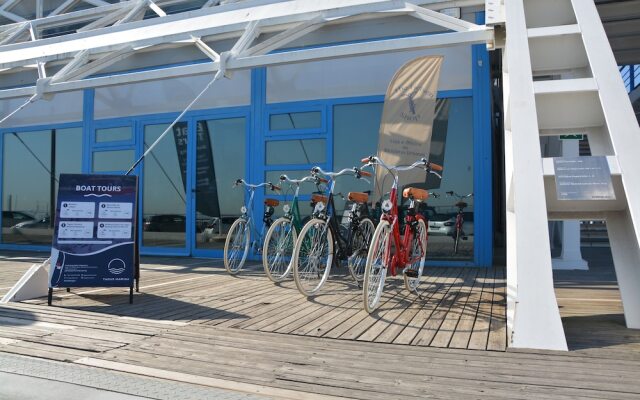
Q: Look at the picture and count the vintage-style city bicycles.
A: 4